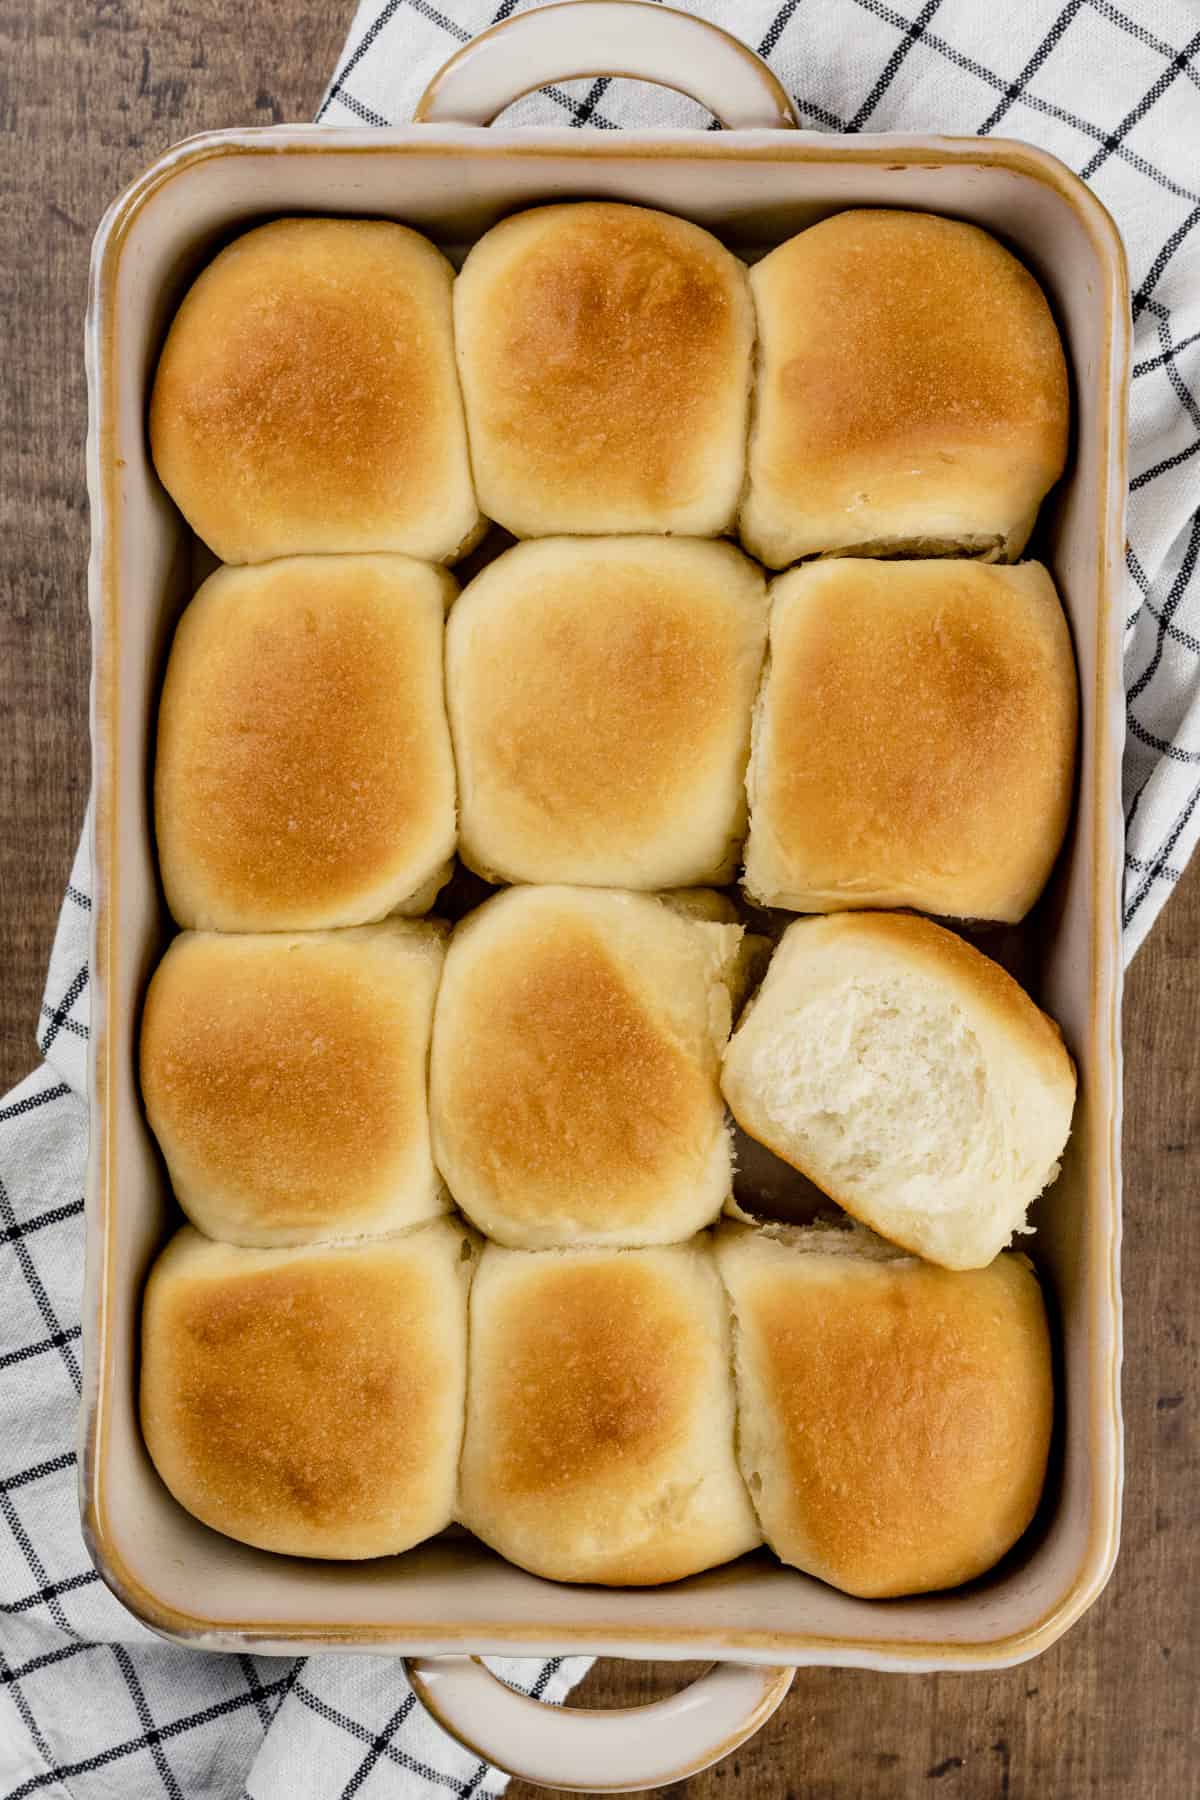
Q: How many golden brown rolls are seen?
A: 12